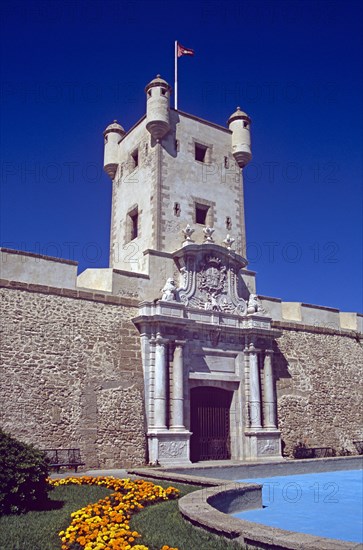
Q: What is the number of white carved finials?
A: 3